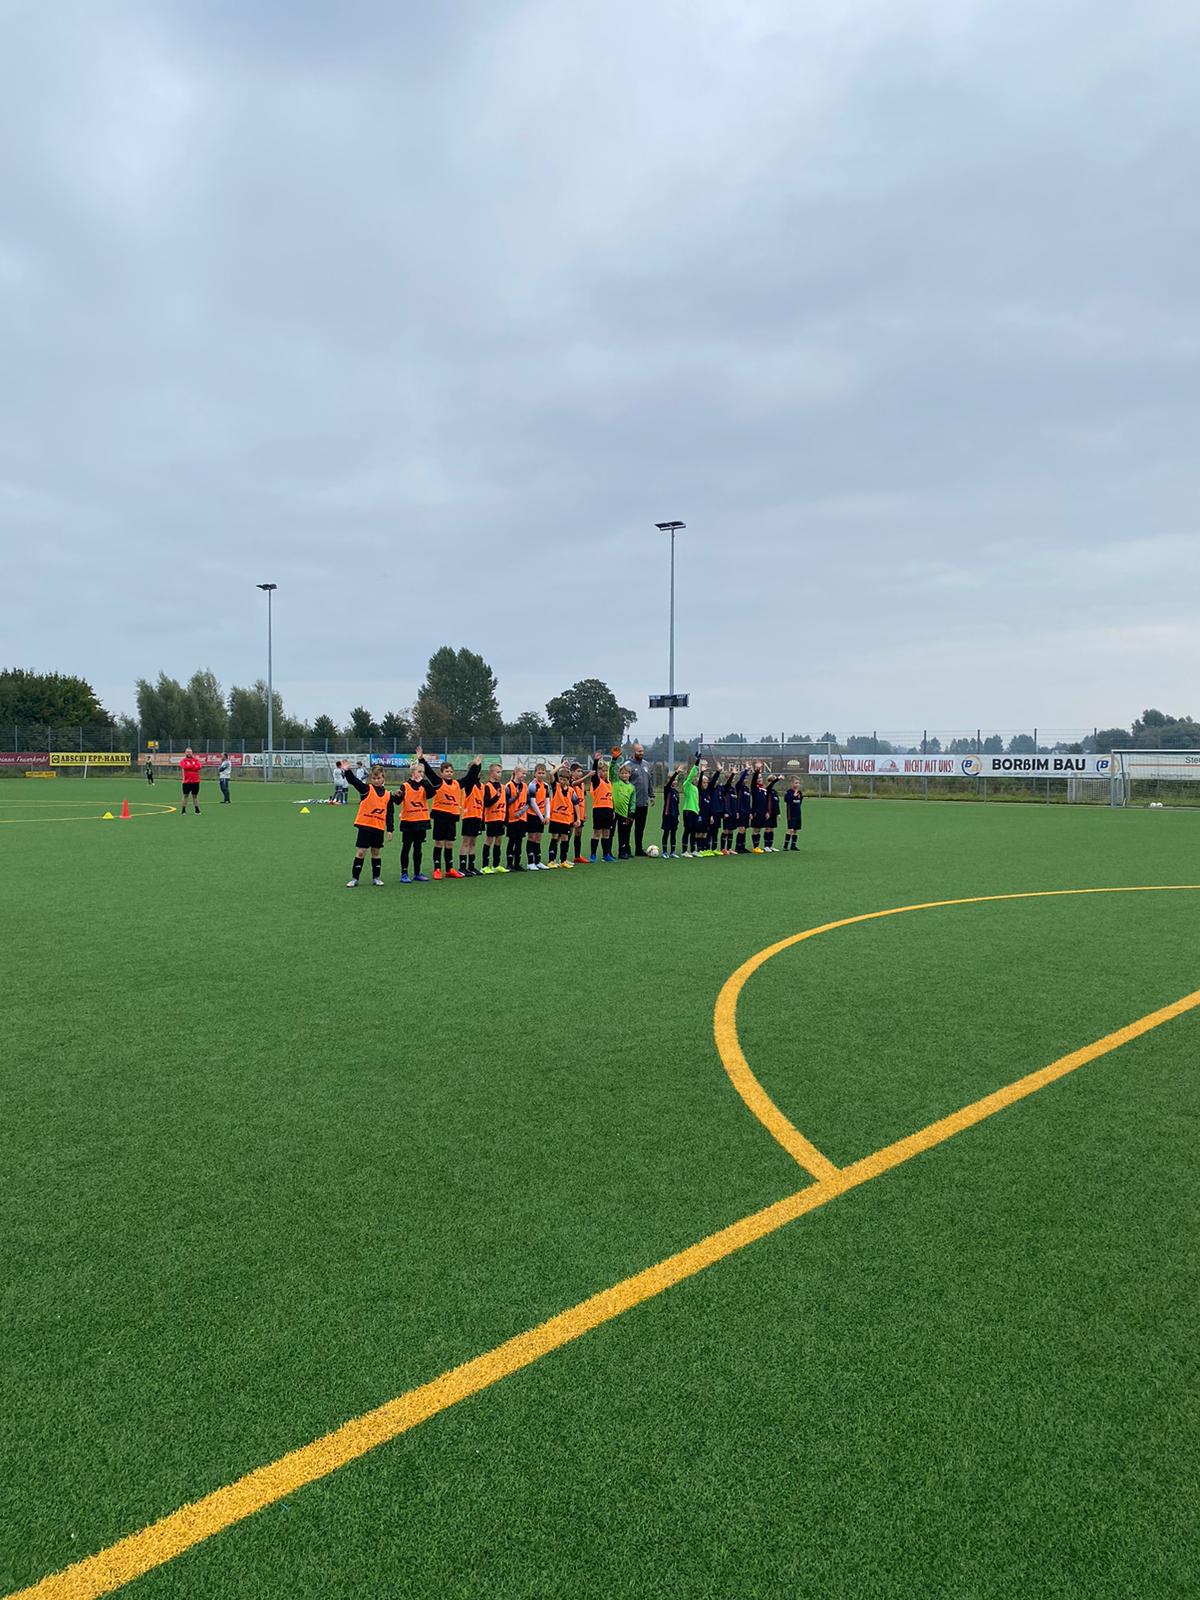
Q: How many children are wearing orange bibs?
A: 10